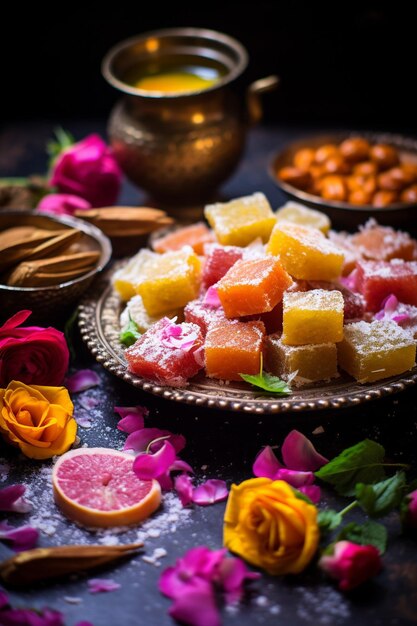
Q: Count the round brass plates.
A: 1